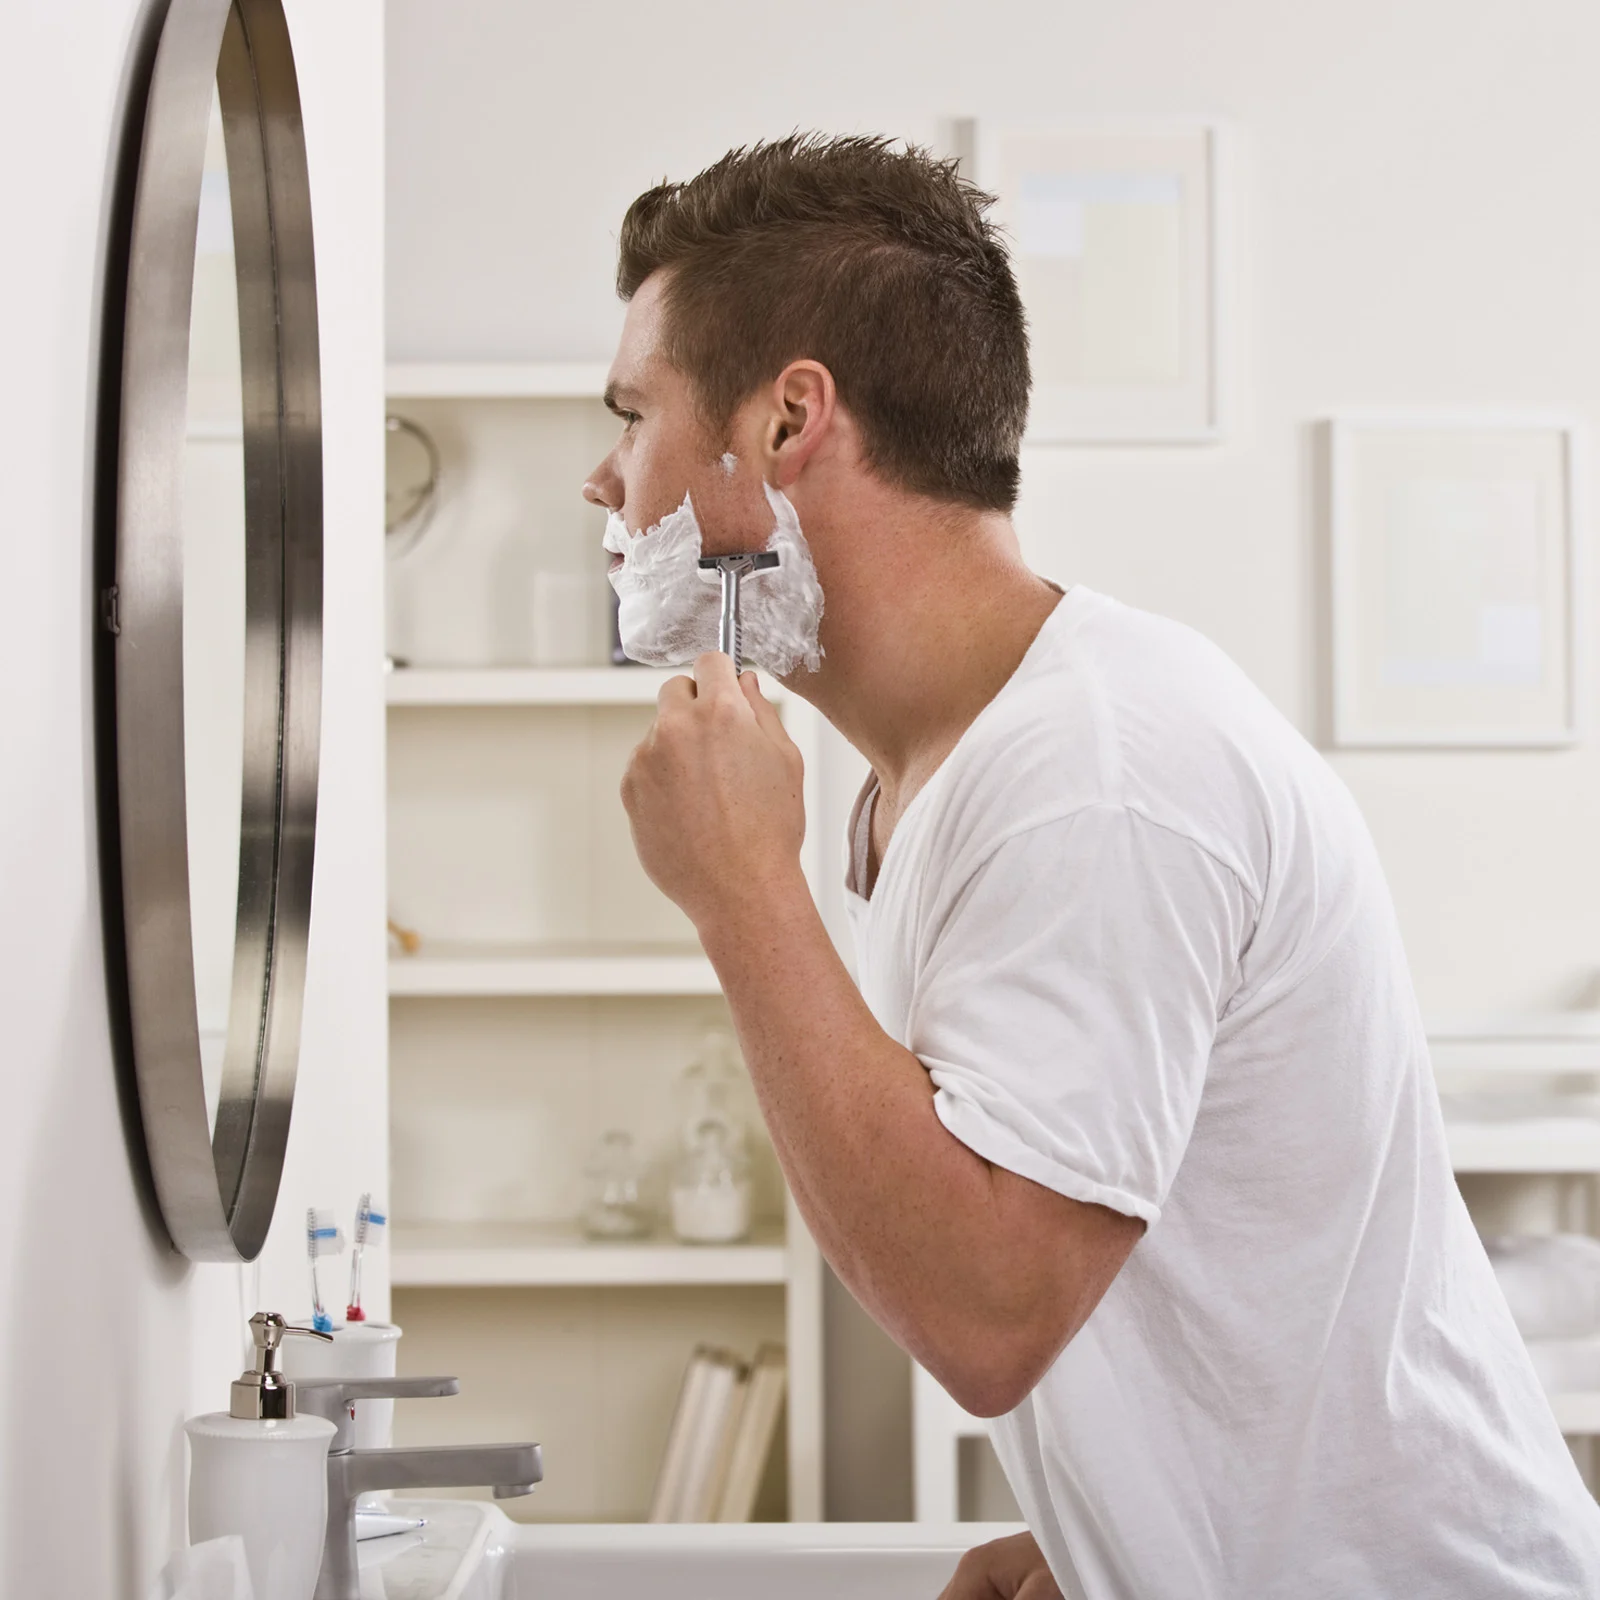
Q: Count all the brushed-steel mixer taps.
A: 1